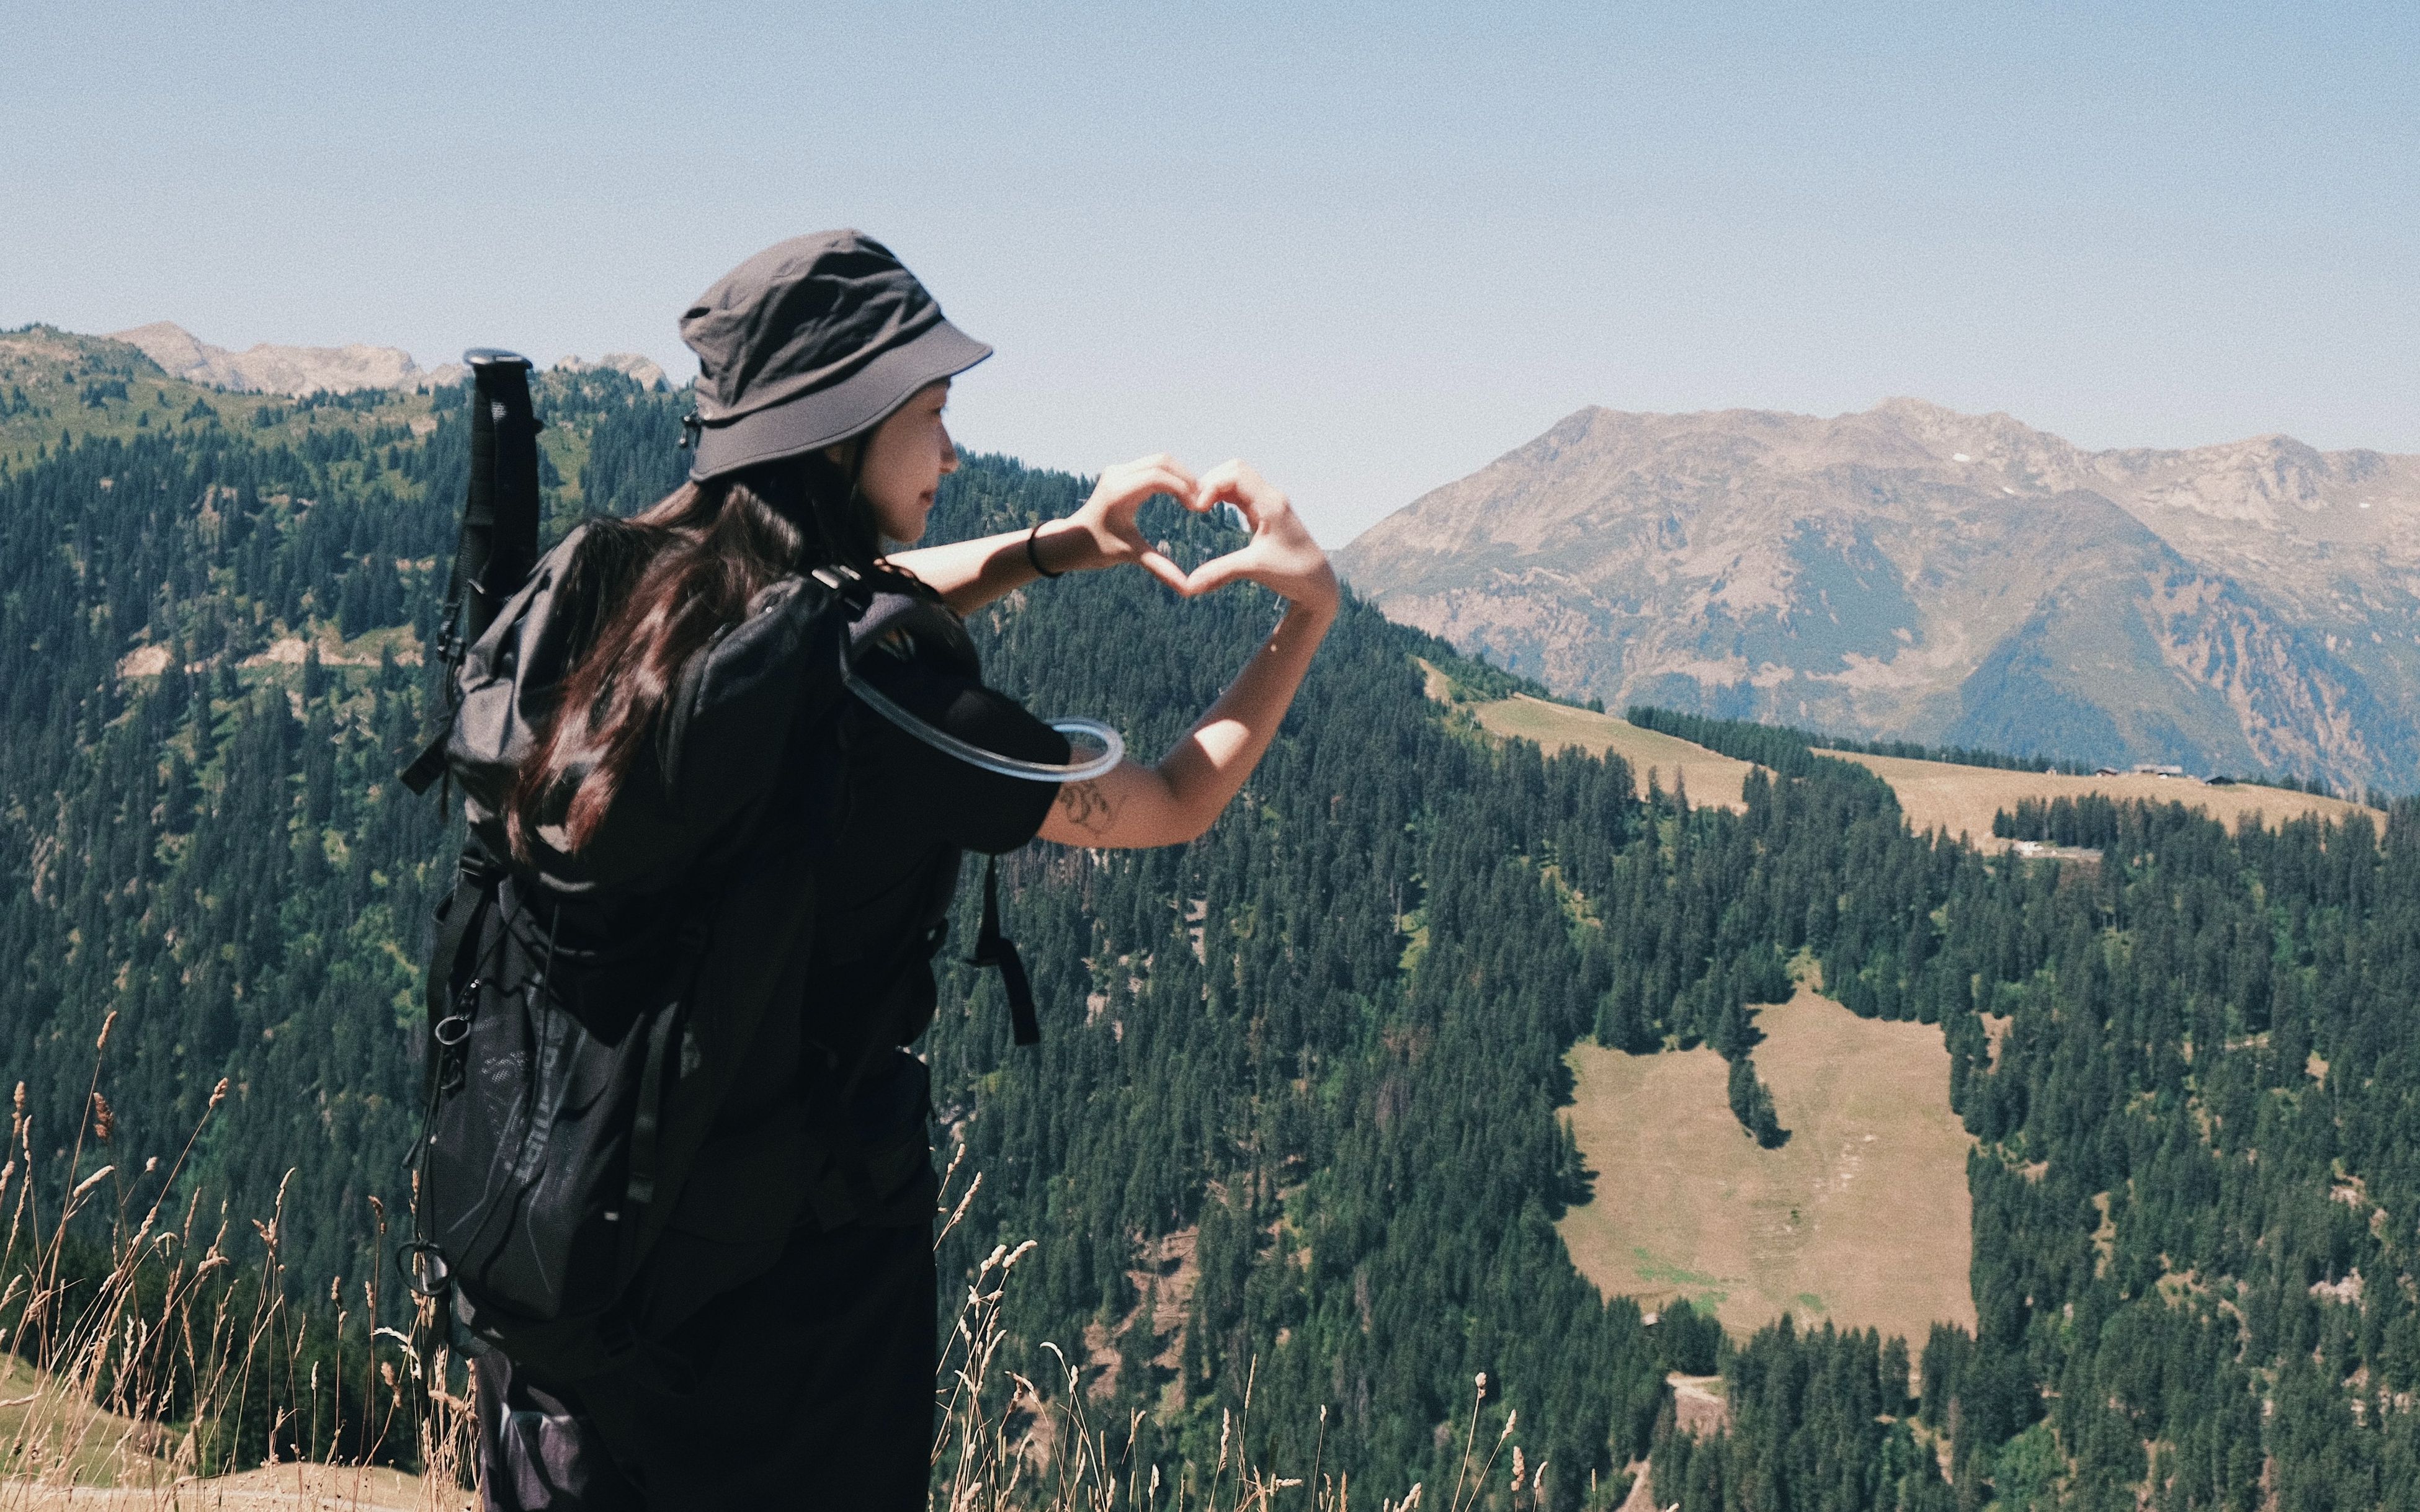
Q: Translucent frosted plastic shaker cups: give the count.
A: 0